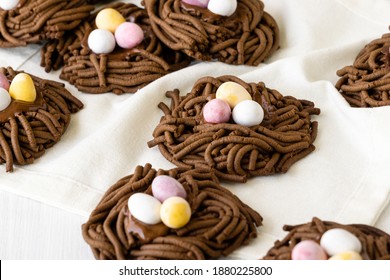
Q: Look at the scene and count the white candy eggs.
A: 7